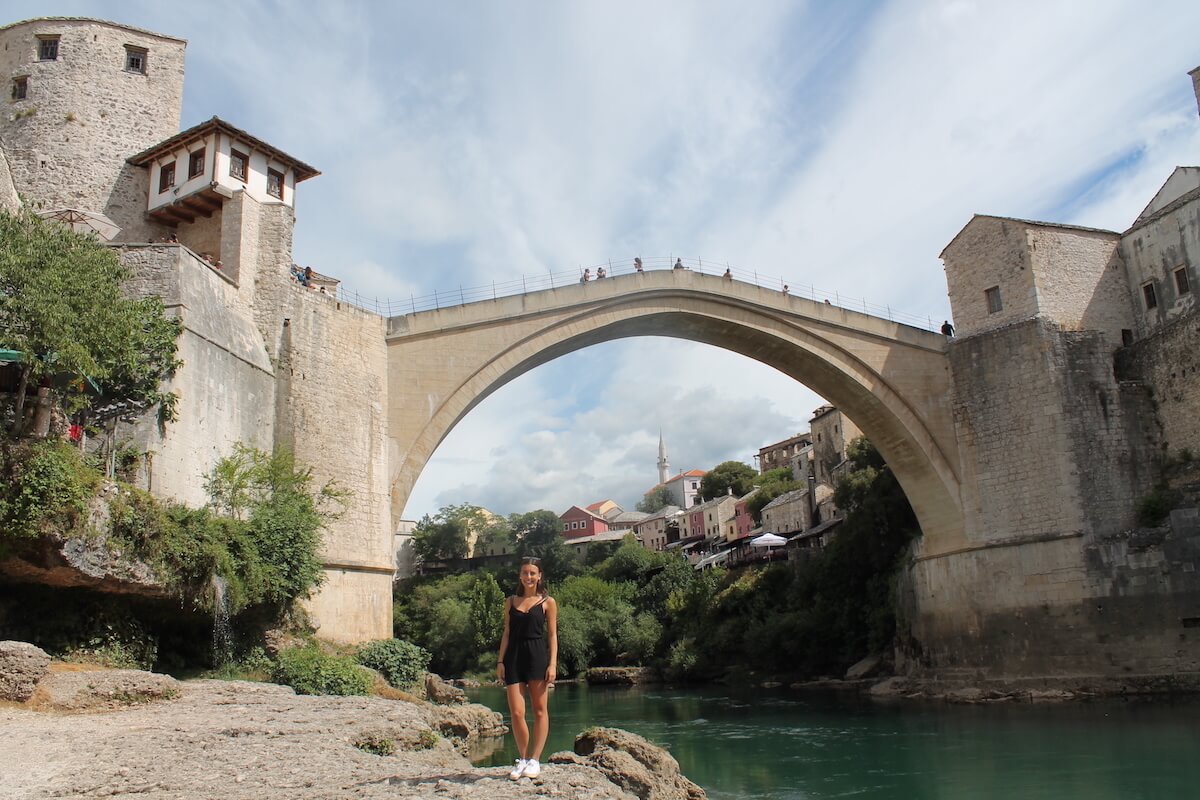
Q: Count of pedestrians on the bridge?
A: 8